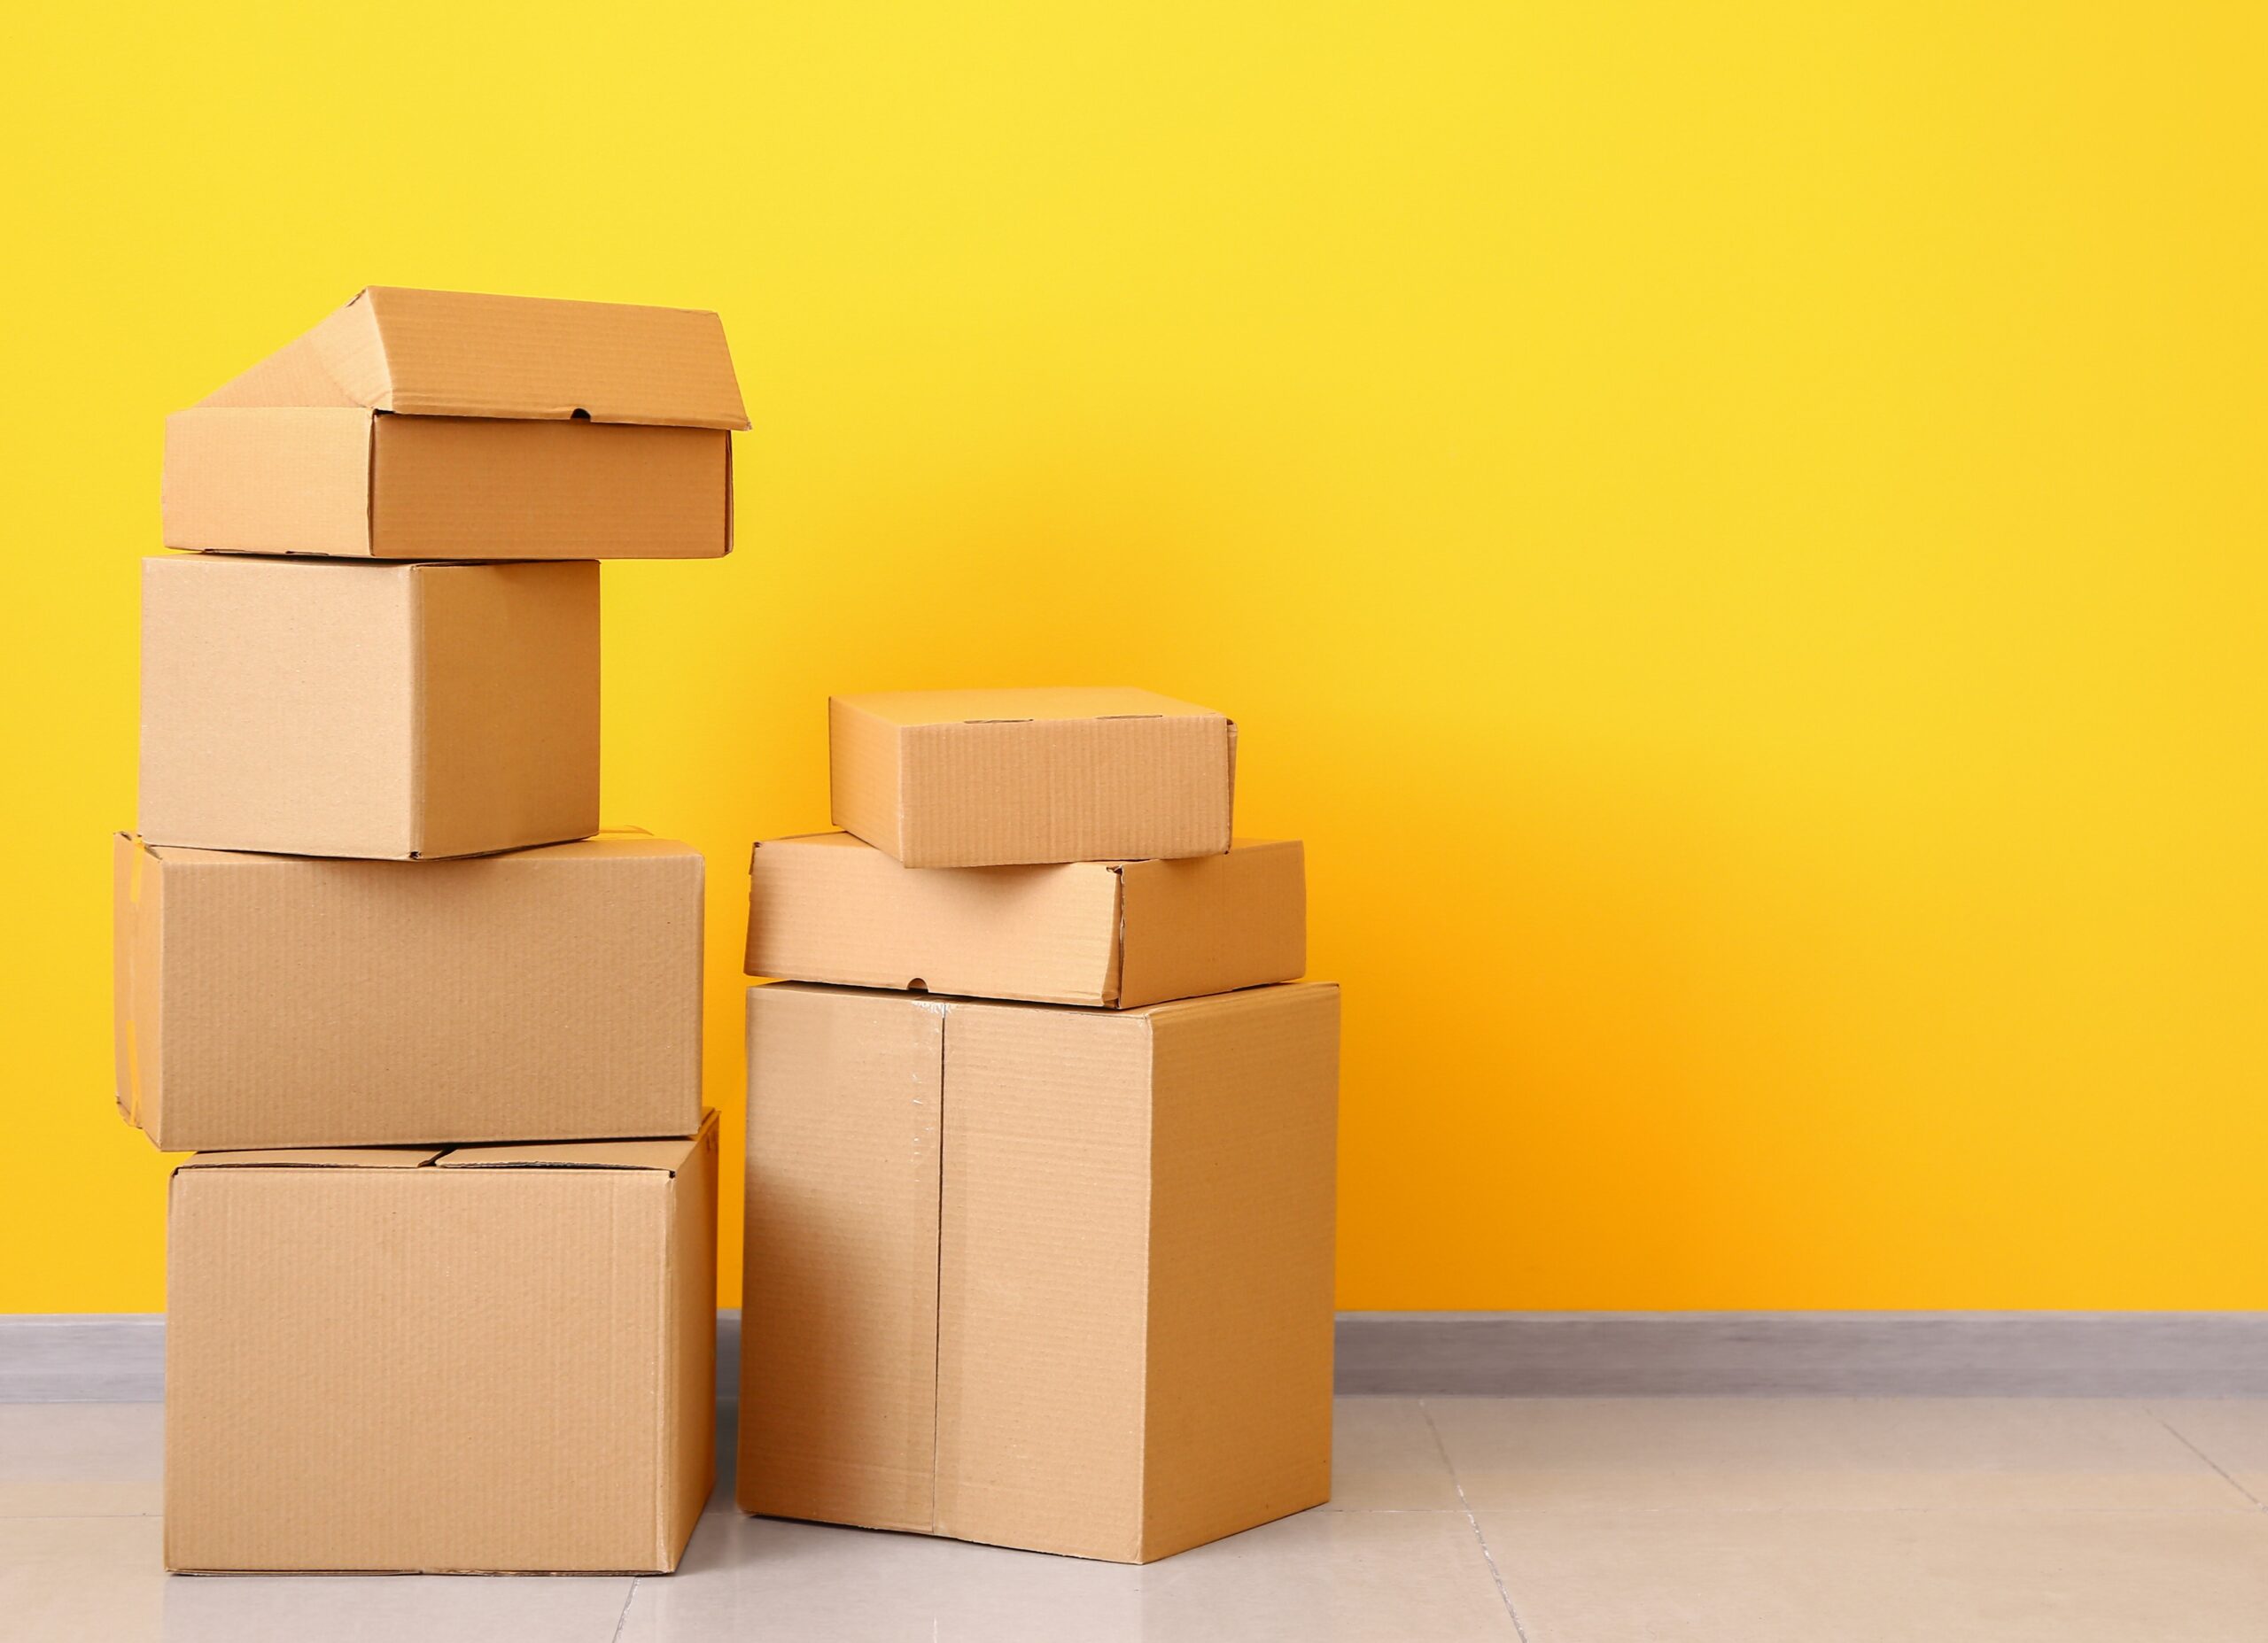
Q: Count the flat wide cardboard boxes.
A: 3